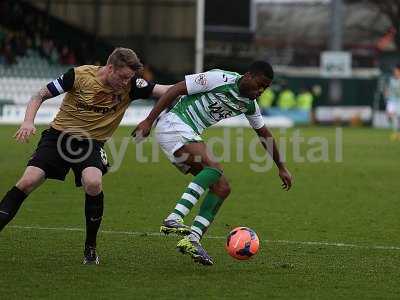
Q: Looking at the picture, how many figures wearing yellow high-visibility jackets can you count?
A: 3